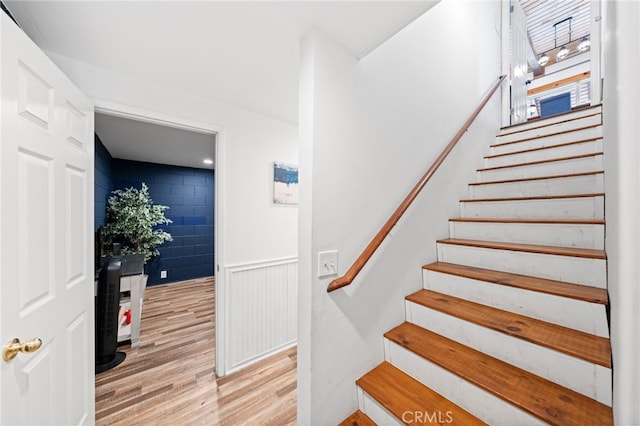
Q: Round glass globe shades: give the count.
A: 3